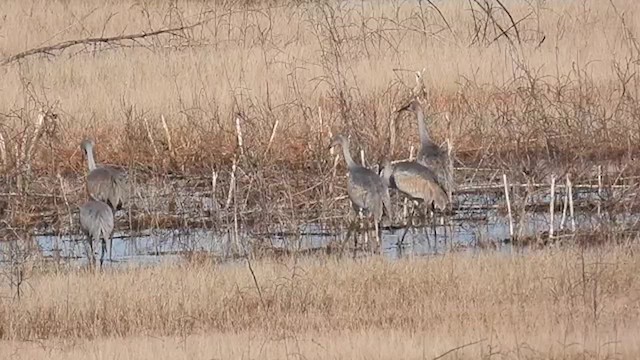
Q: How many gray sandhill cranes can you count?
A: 5